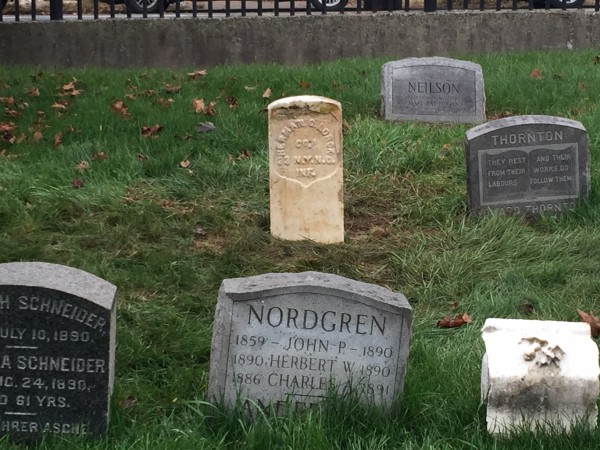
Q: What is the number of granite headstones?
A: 4